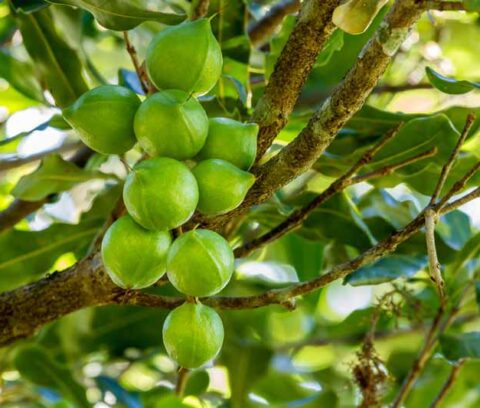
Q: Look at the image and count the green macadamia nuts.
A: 9